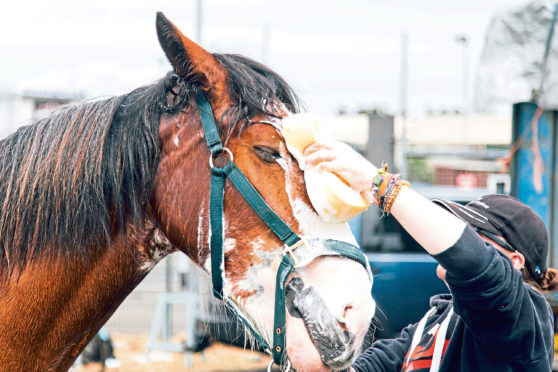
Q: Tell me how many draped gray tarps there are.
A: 1